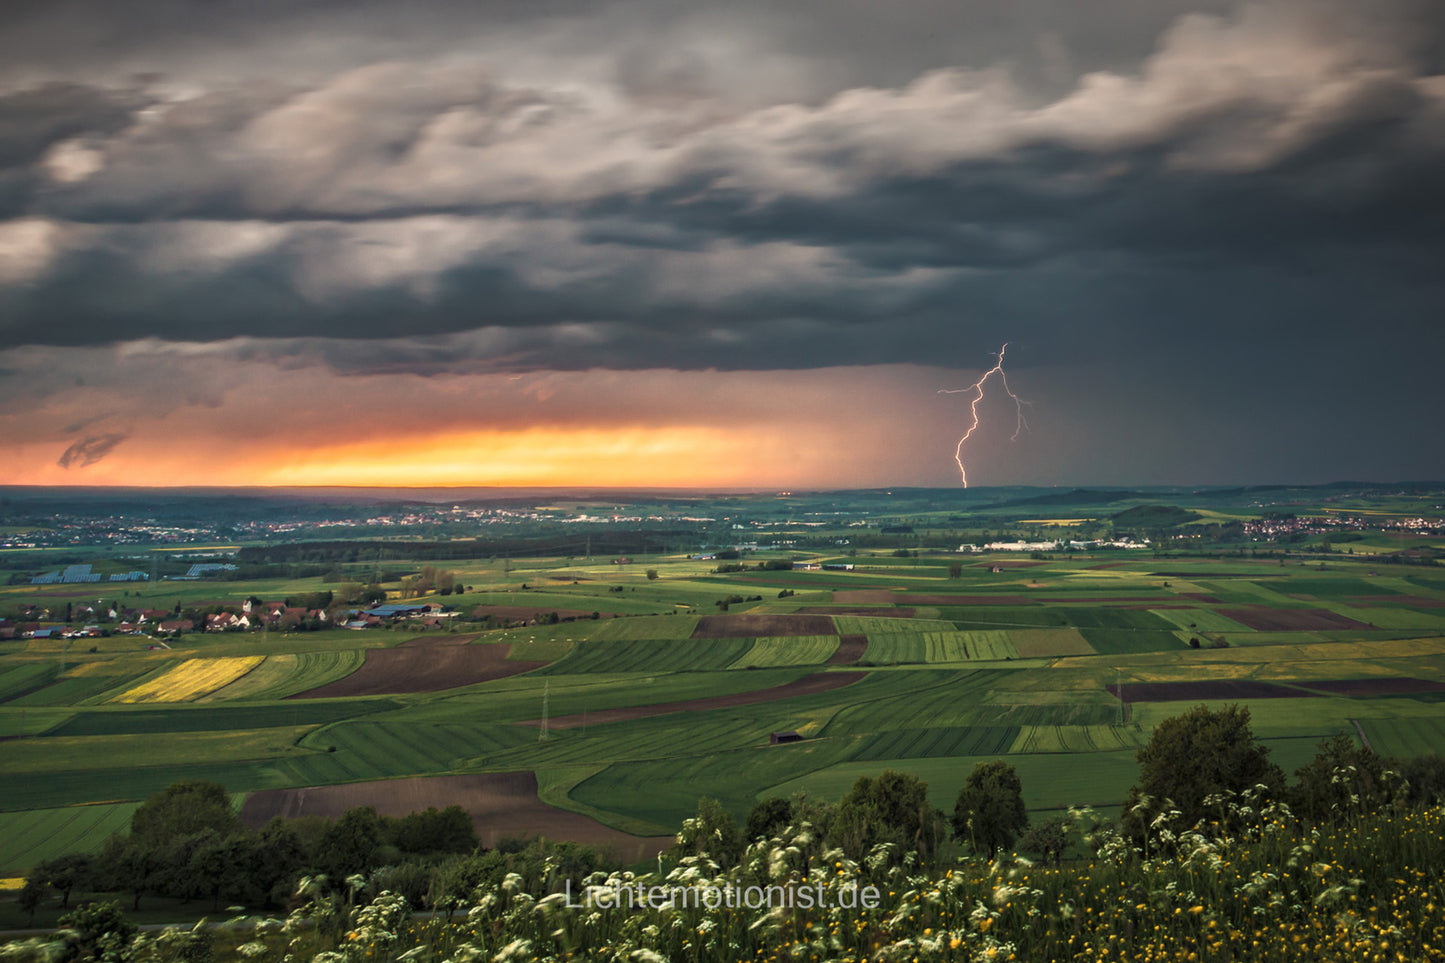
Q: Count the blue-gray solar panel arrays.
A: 3